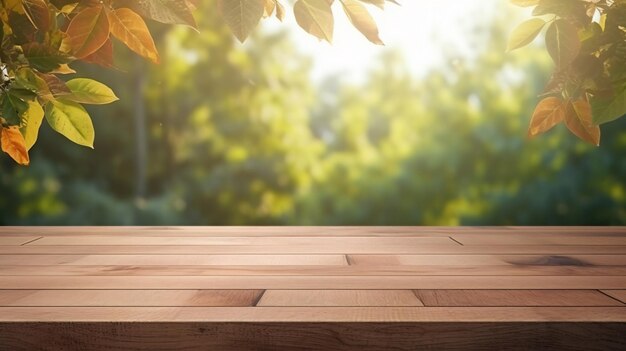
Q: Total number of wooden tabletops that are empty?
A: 1